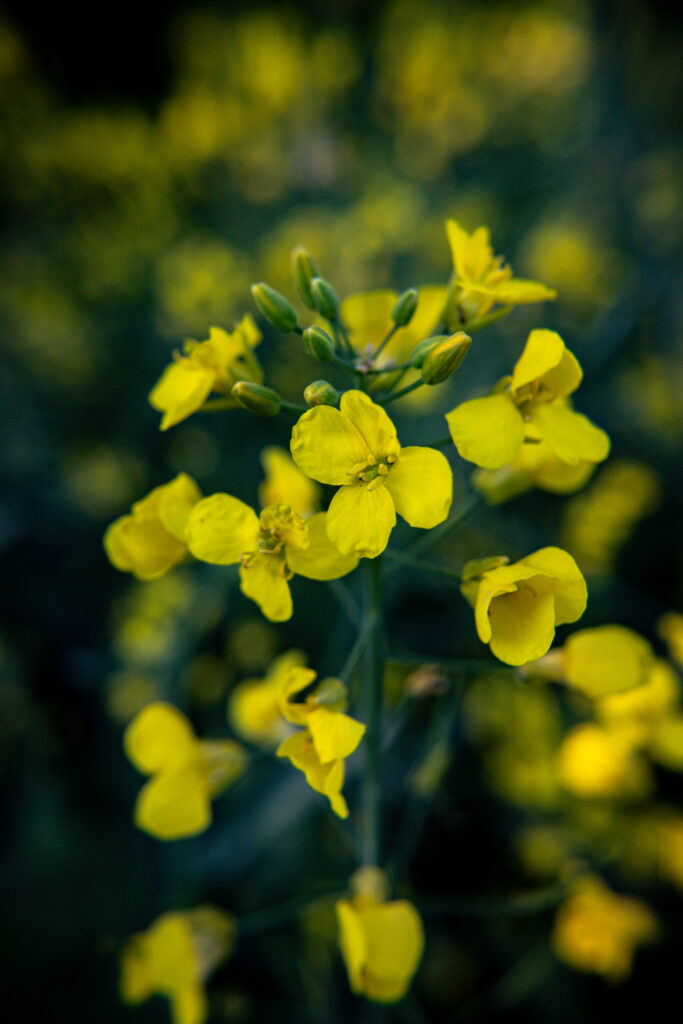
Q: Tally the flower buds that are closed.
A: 9